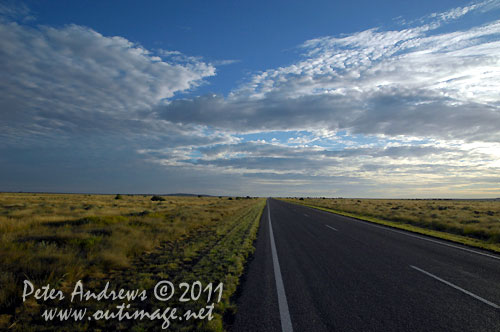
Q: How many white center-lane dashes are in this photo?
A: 3